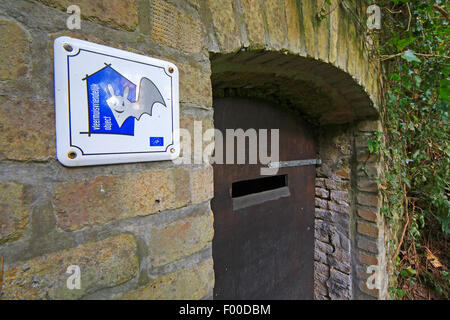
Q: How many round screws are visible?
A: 4